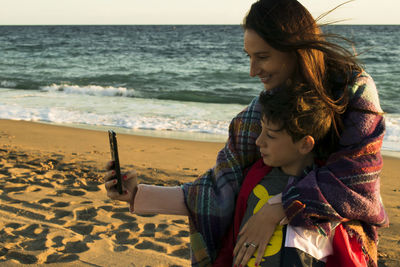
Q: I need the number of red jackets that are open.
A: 1